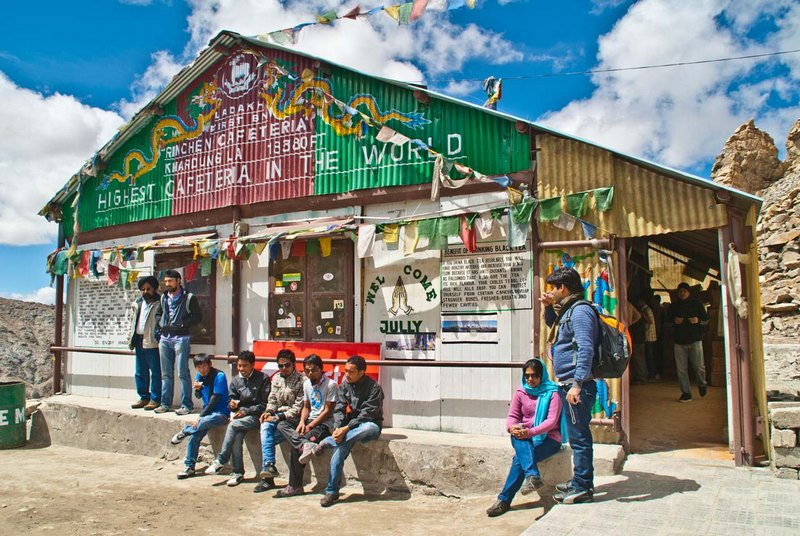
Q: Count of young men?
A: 9